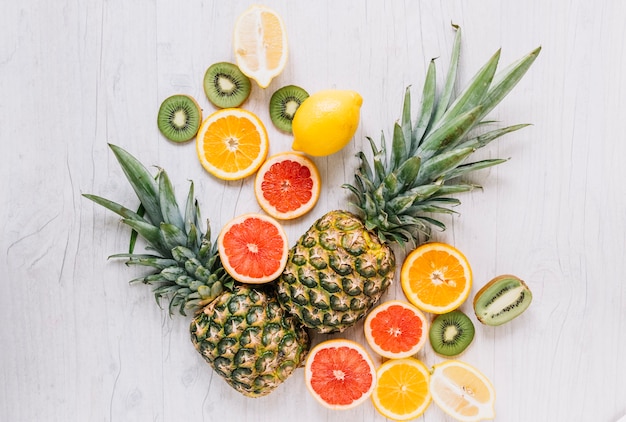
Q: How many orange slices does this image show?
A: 3